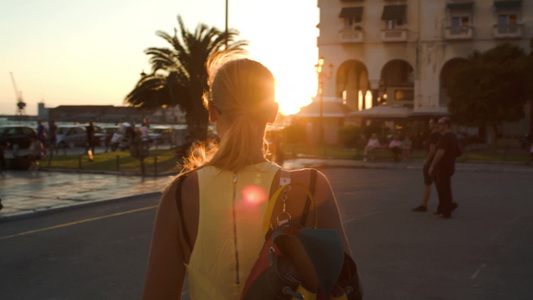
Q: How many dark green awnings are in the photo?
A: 4